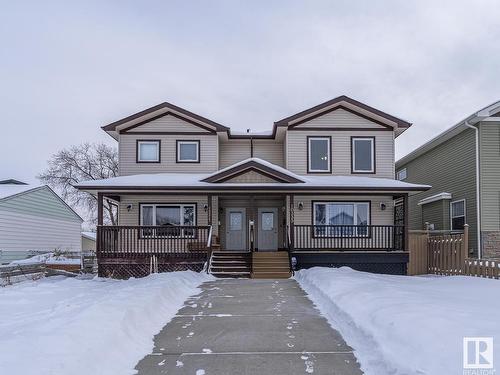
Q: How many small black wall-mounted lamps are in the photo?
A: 4